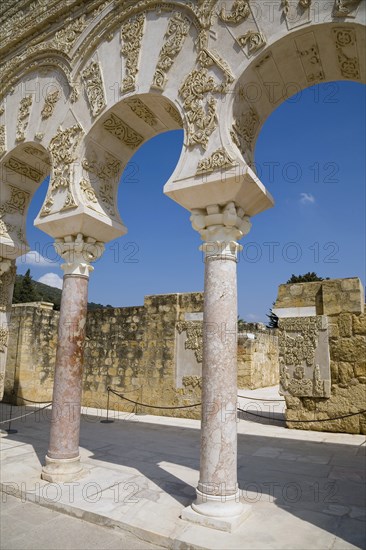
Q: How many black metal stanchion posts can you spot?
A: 2